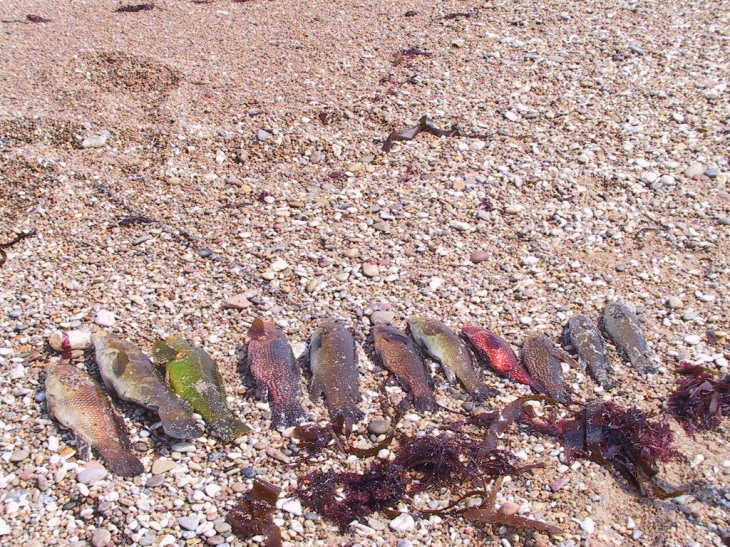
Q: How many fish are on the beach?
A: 11